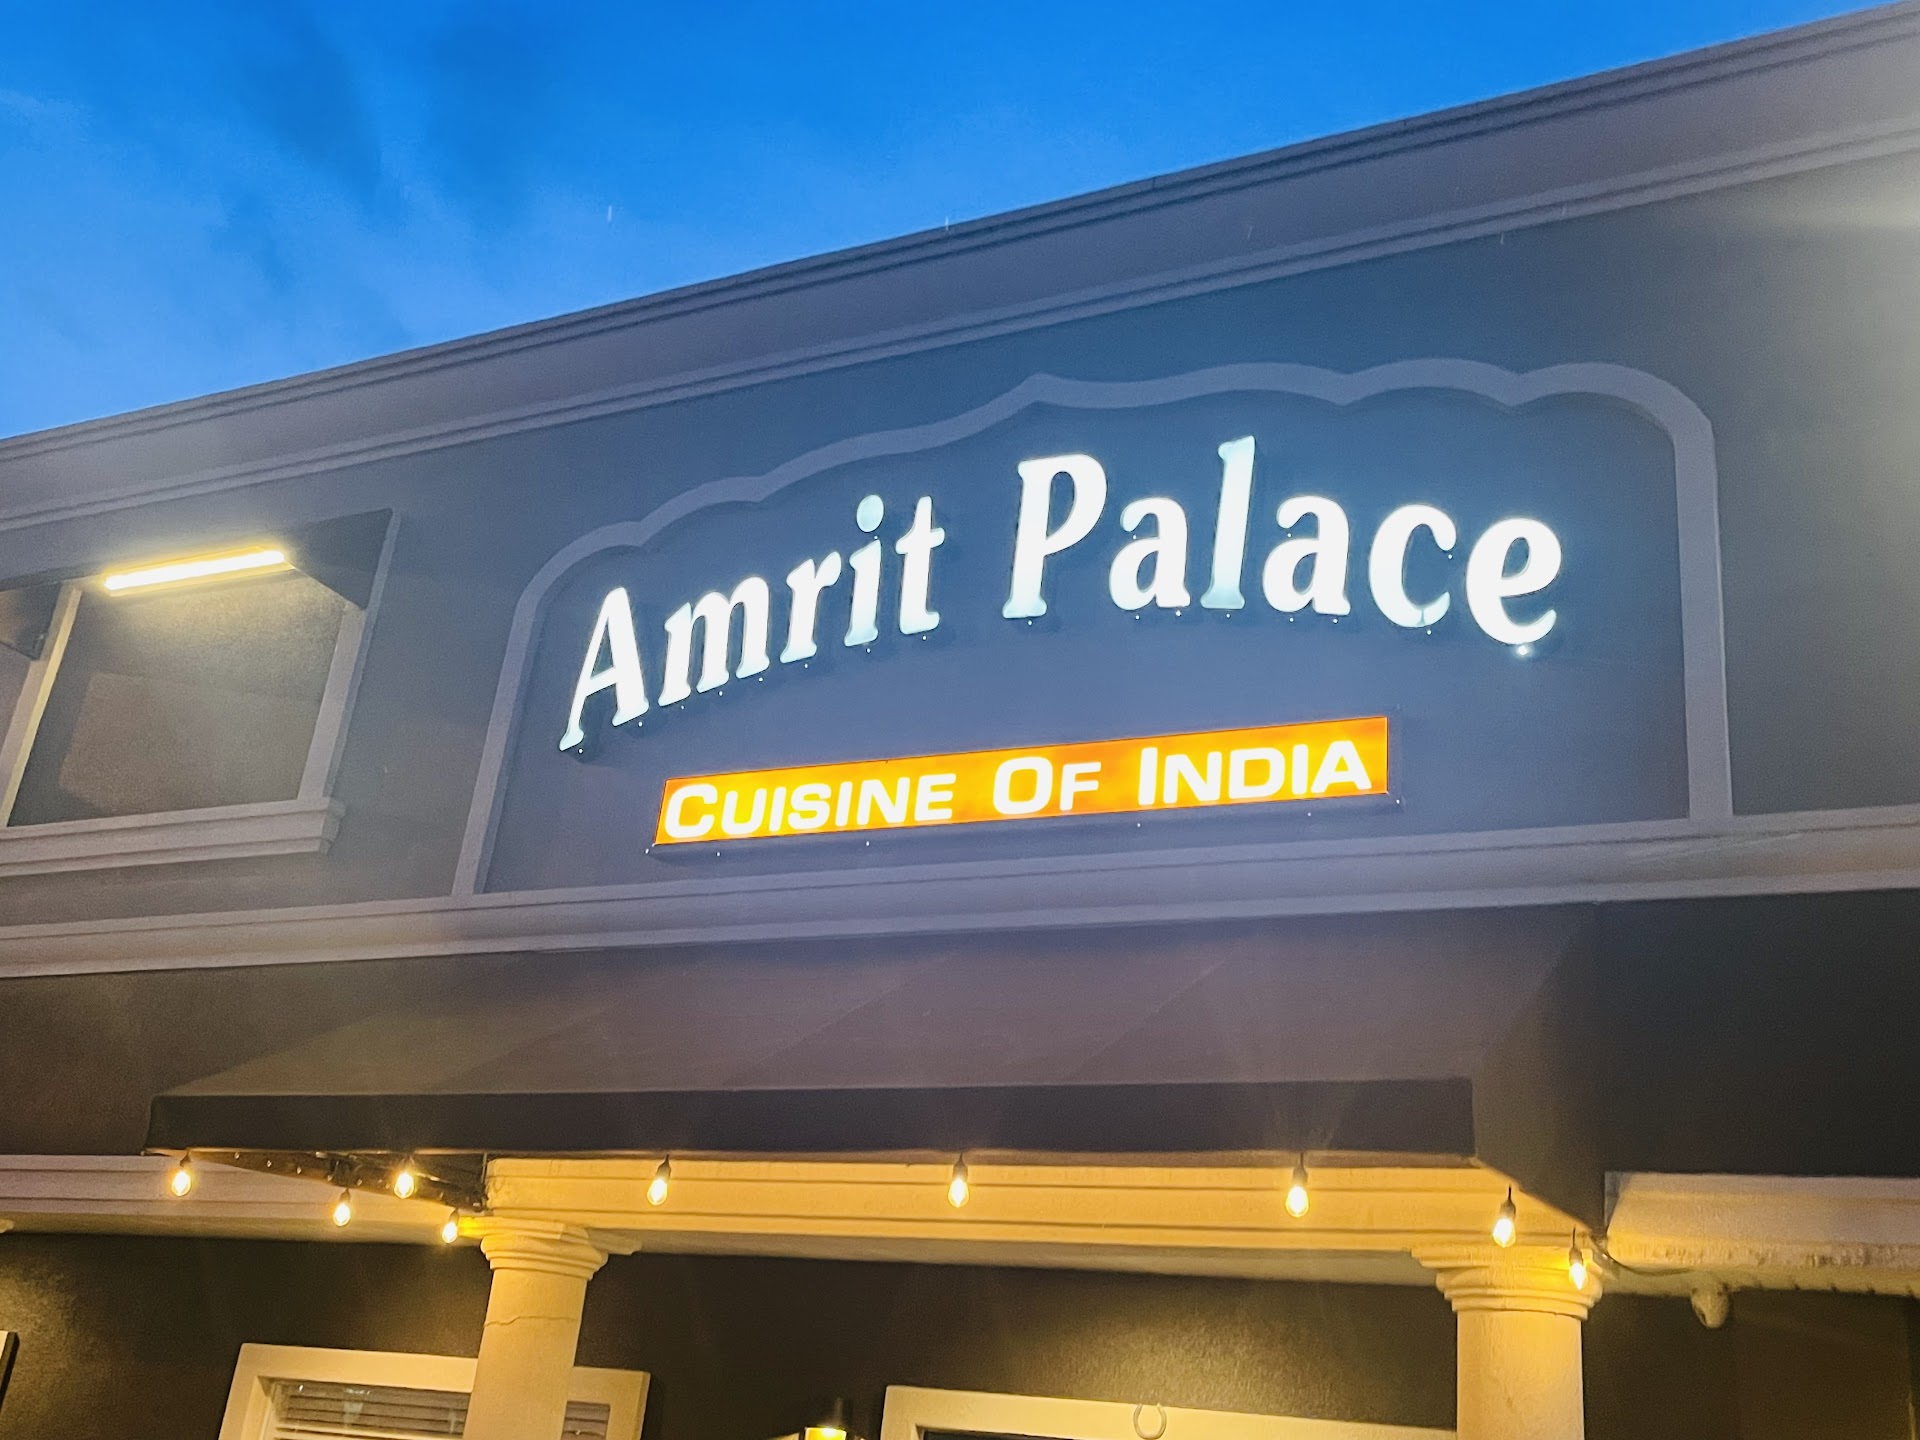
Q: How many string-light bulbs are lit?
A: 9